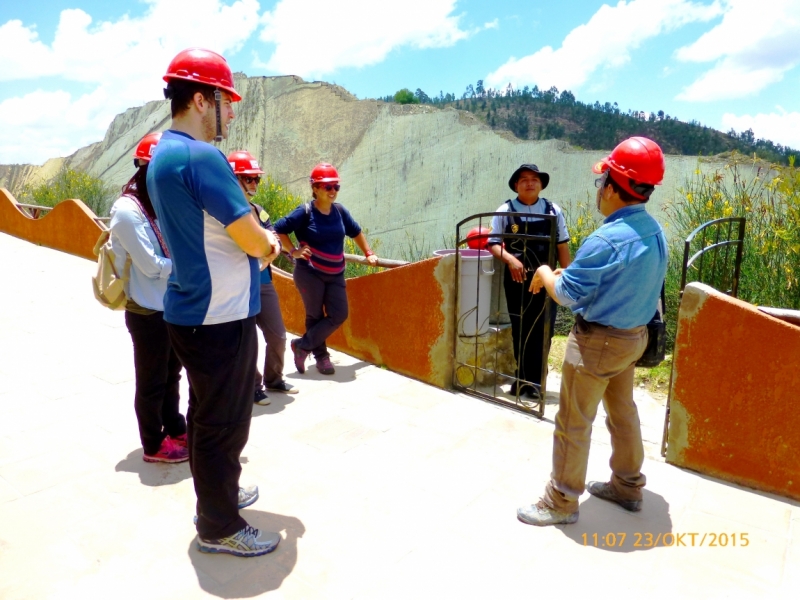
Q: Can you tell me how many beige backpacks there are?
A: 1